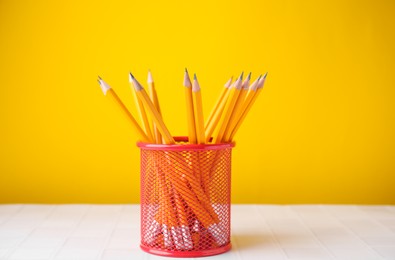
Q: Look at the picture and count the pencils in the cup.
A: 13